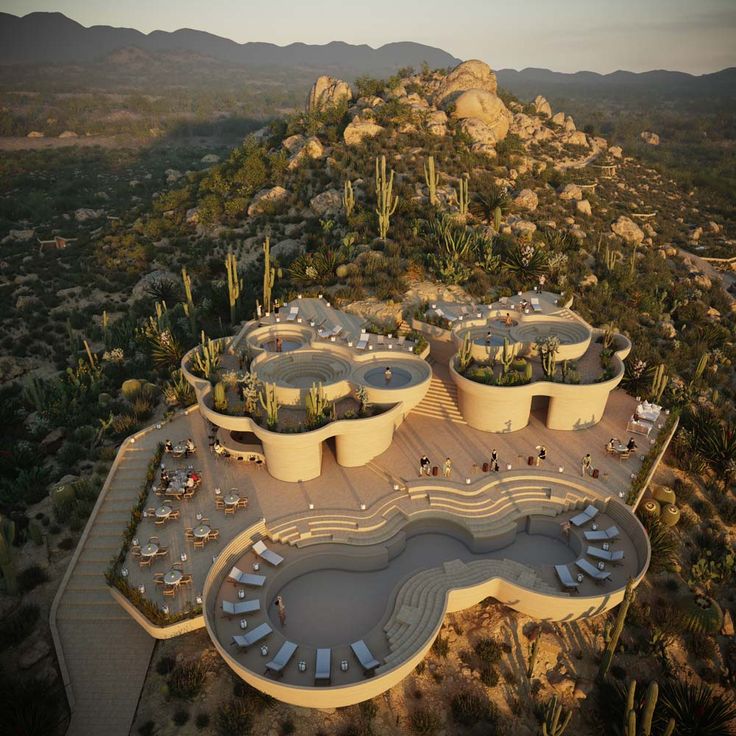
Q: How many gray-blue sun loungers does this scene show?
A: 12